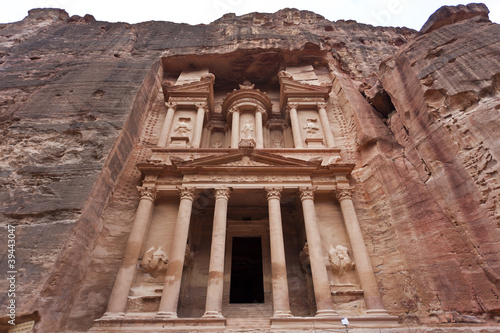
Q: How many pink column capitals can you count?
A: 12